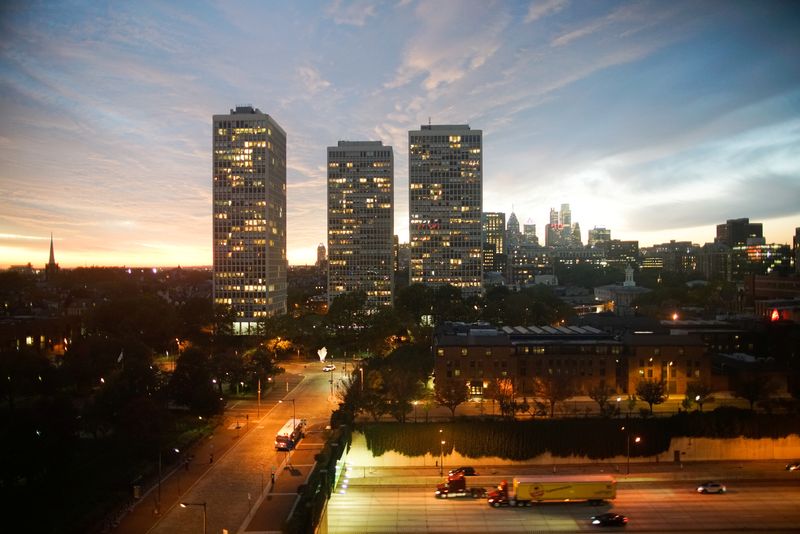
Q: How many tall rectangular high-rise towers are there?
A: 3